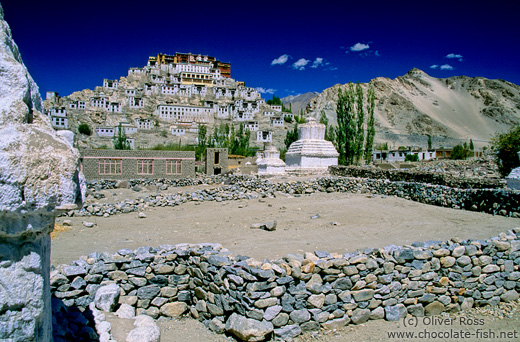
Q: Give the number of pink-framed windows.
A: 3